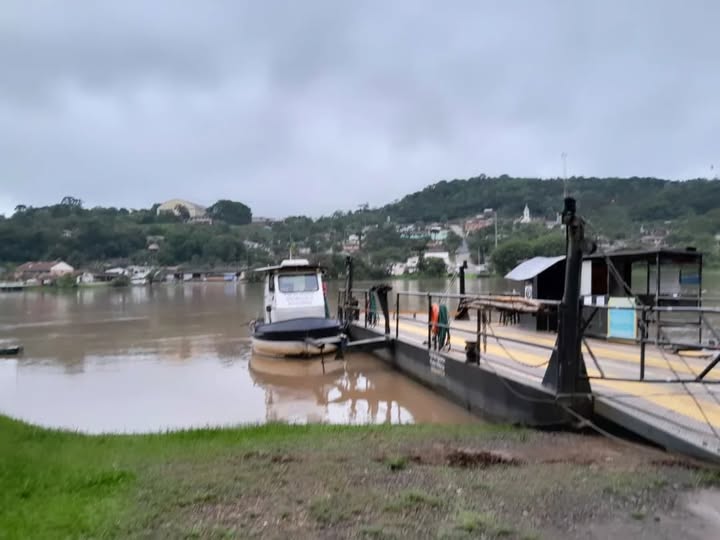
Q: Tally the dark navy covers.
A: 1